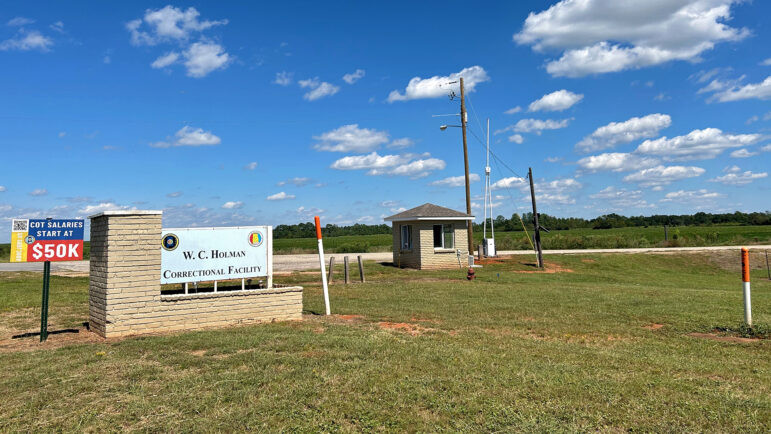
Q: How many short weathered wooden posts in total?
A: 3